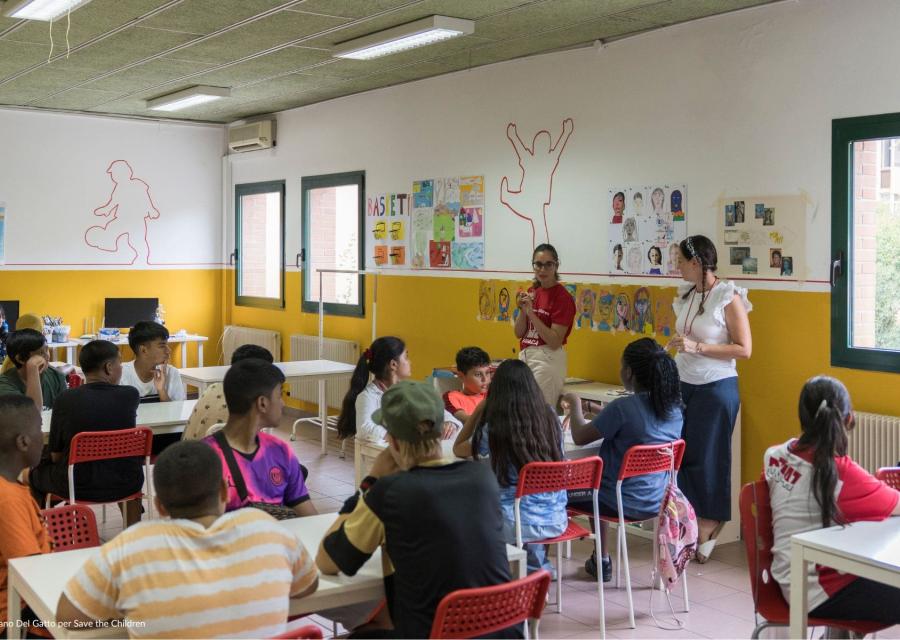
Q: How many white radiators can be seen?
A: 3